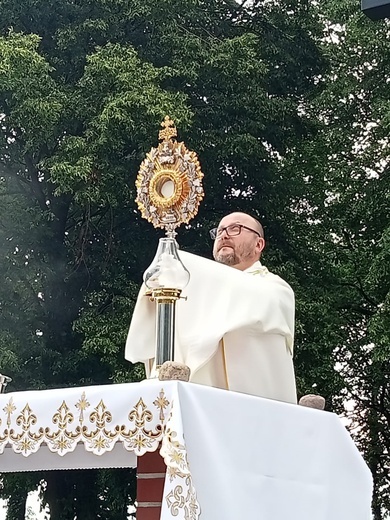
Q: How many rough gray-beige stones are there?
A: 2